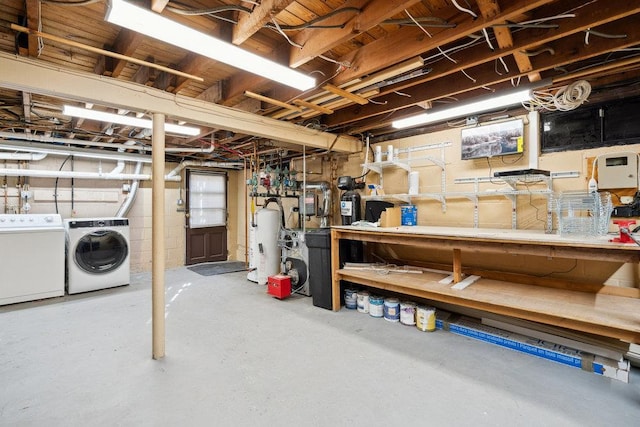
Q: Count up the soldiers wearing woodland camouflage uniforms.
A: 0